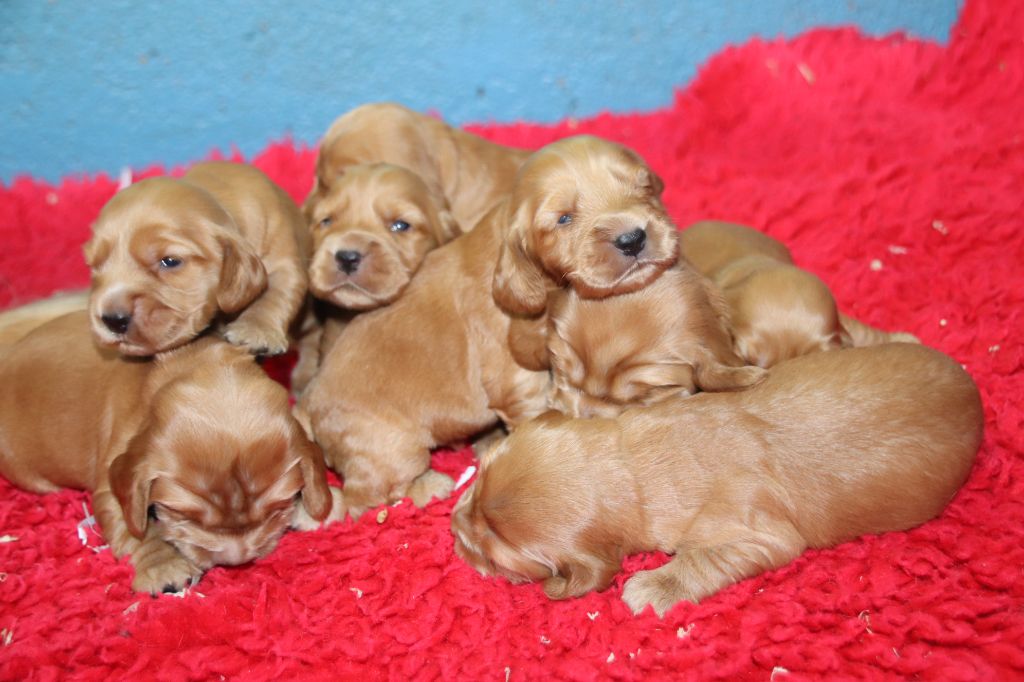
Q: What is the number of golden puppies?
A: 8